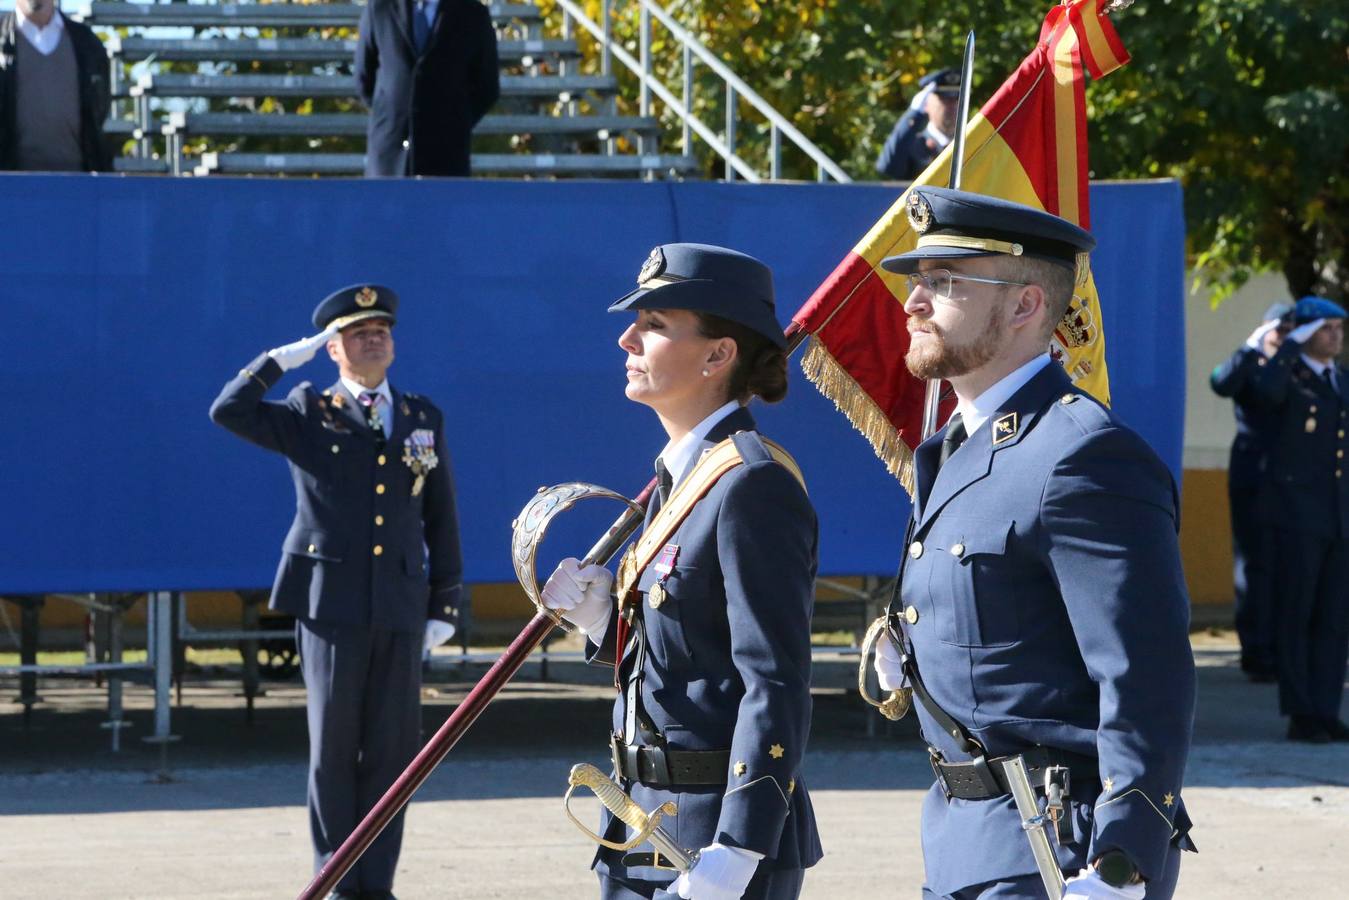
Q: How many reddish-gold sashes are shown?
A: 1